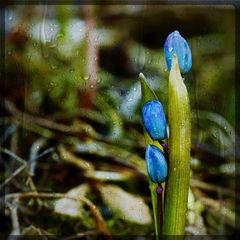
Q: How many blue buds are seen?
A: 3